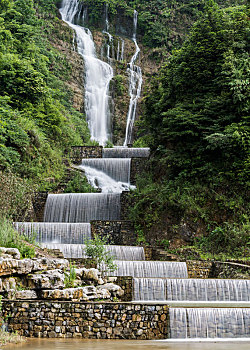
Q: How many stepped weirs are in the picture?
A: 8